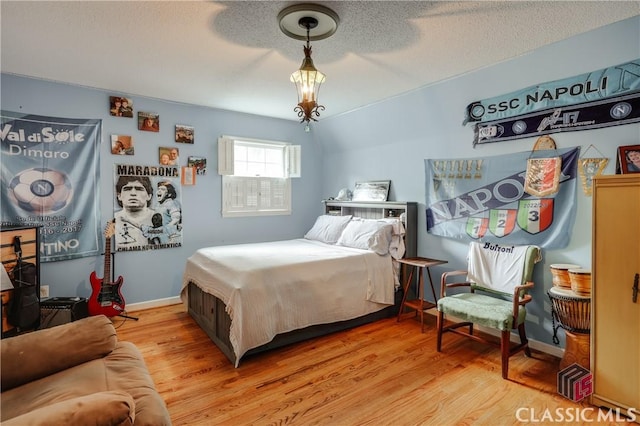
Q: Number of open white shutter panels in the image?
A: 2